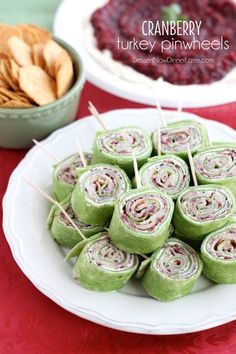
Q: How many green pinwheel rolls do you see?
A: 12